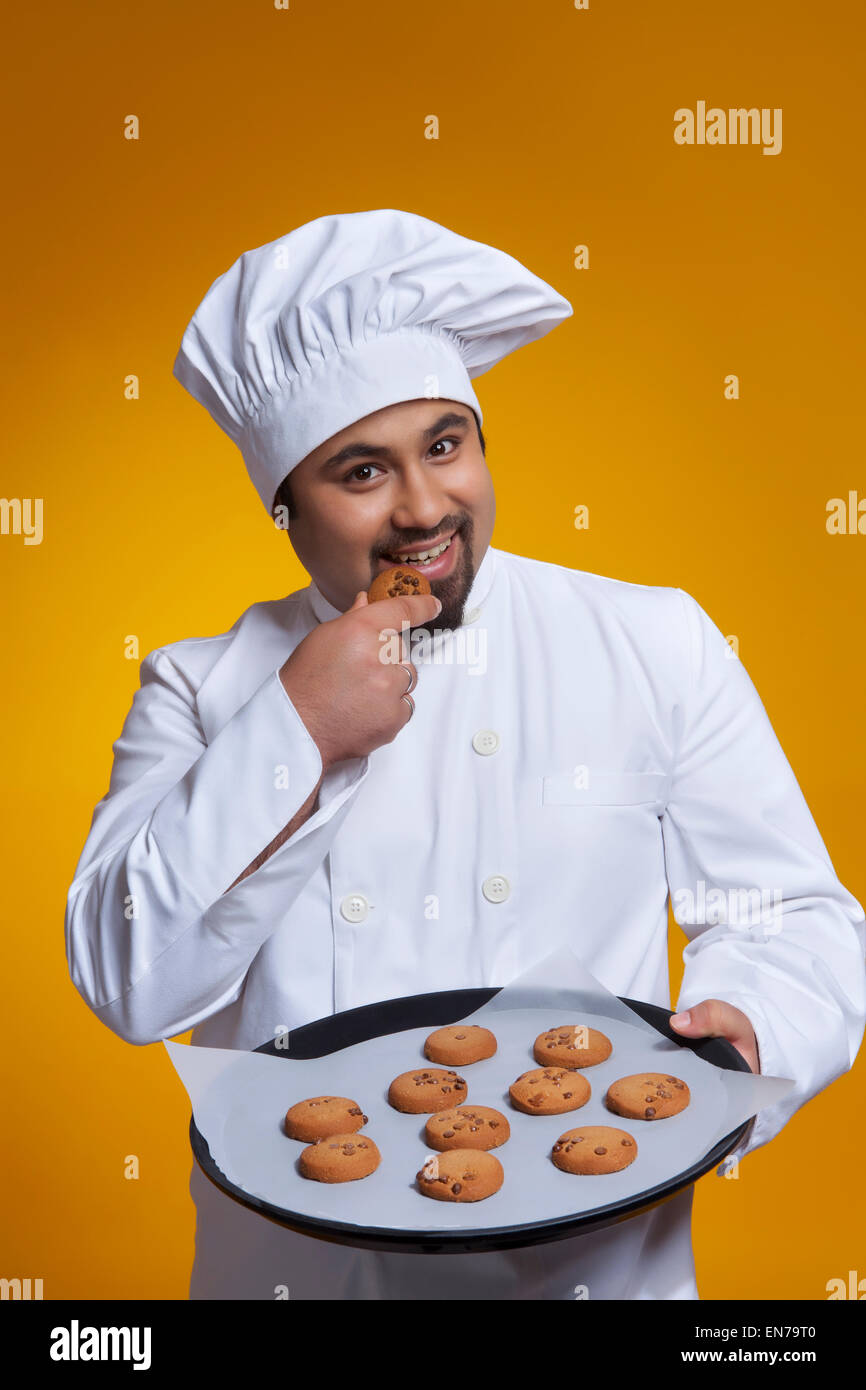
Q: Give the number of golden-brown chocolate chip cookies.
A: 11